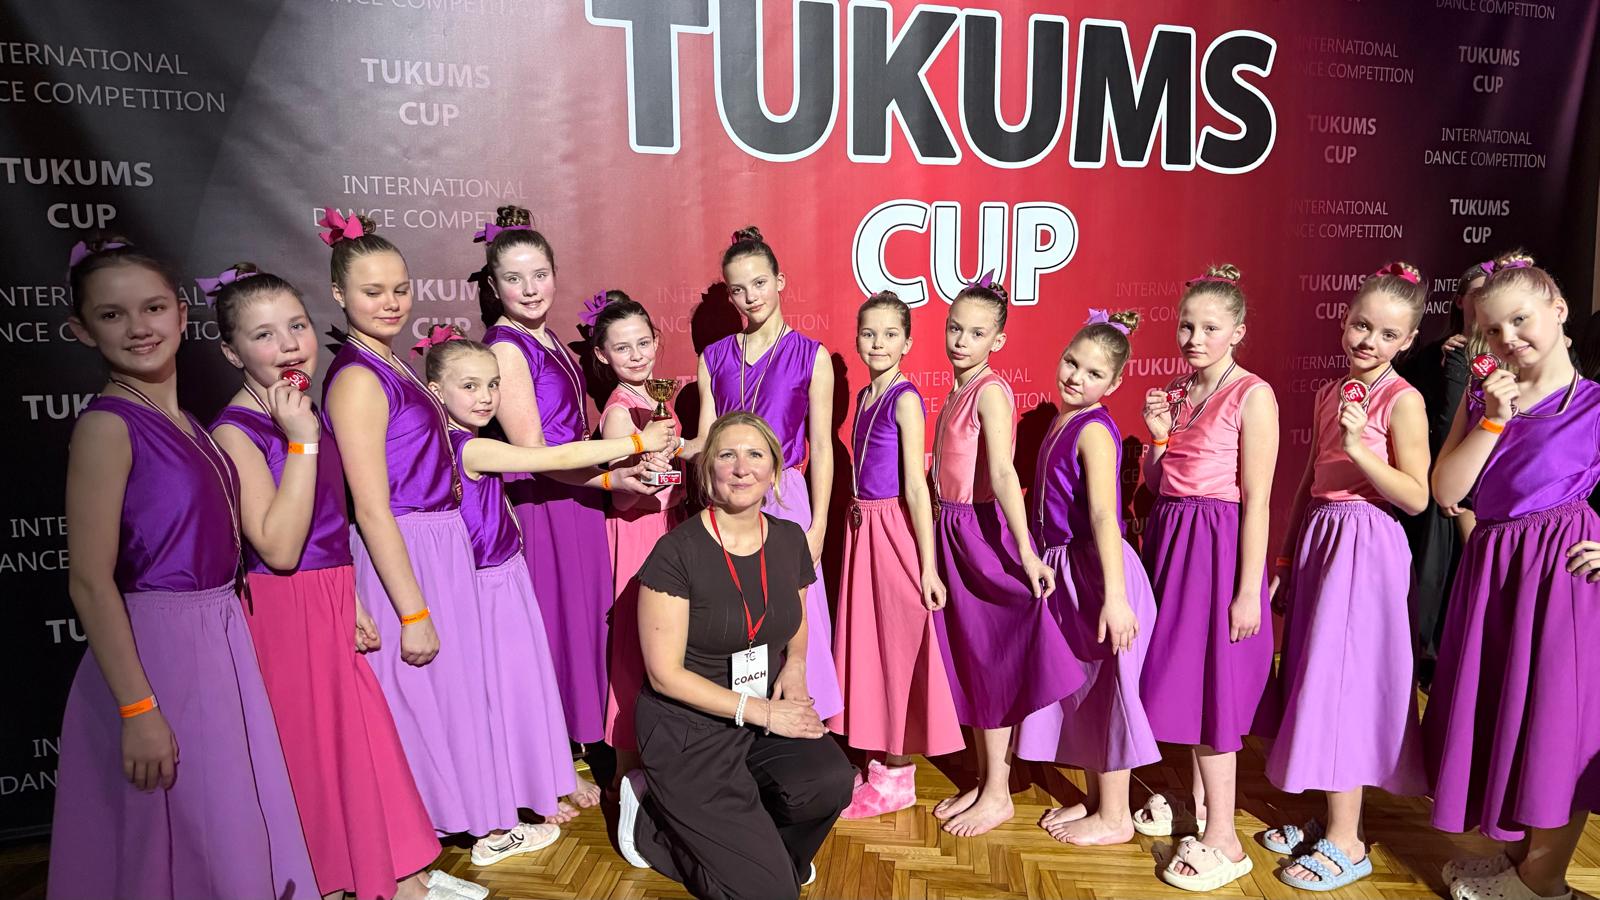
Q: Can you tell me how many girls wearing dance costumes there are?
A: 13